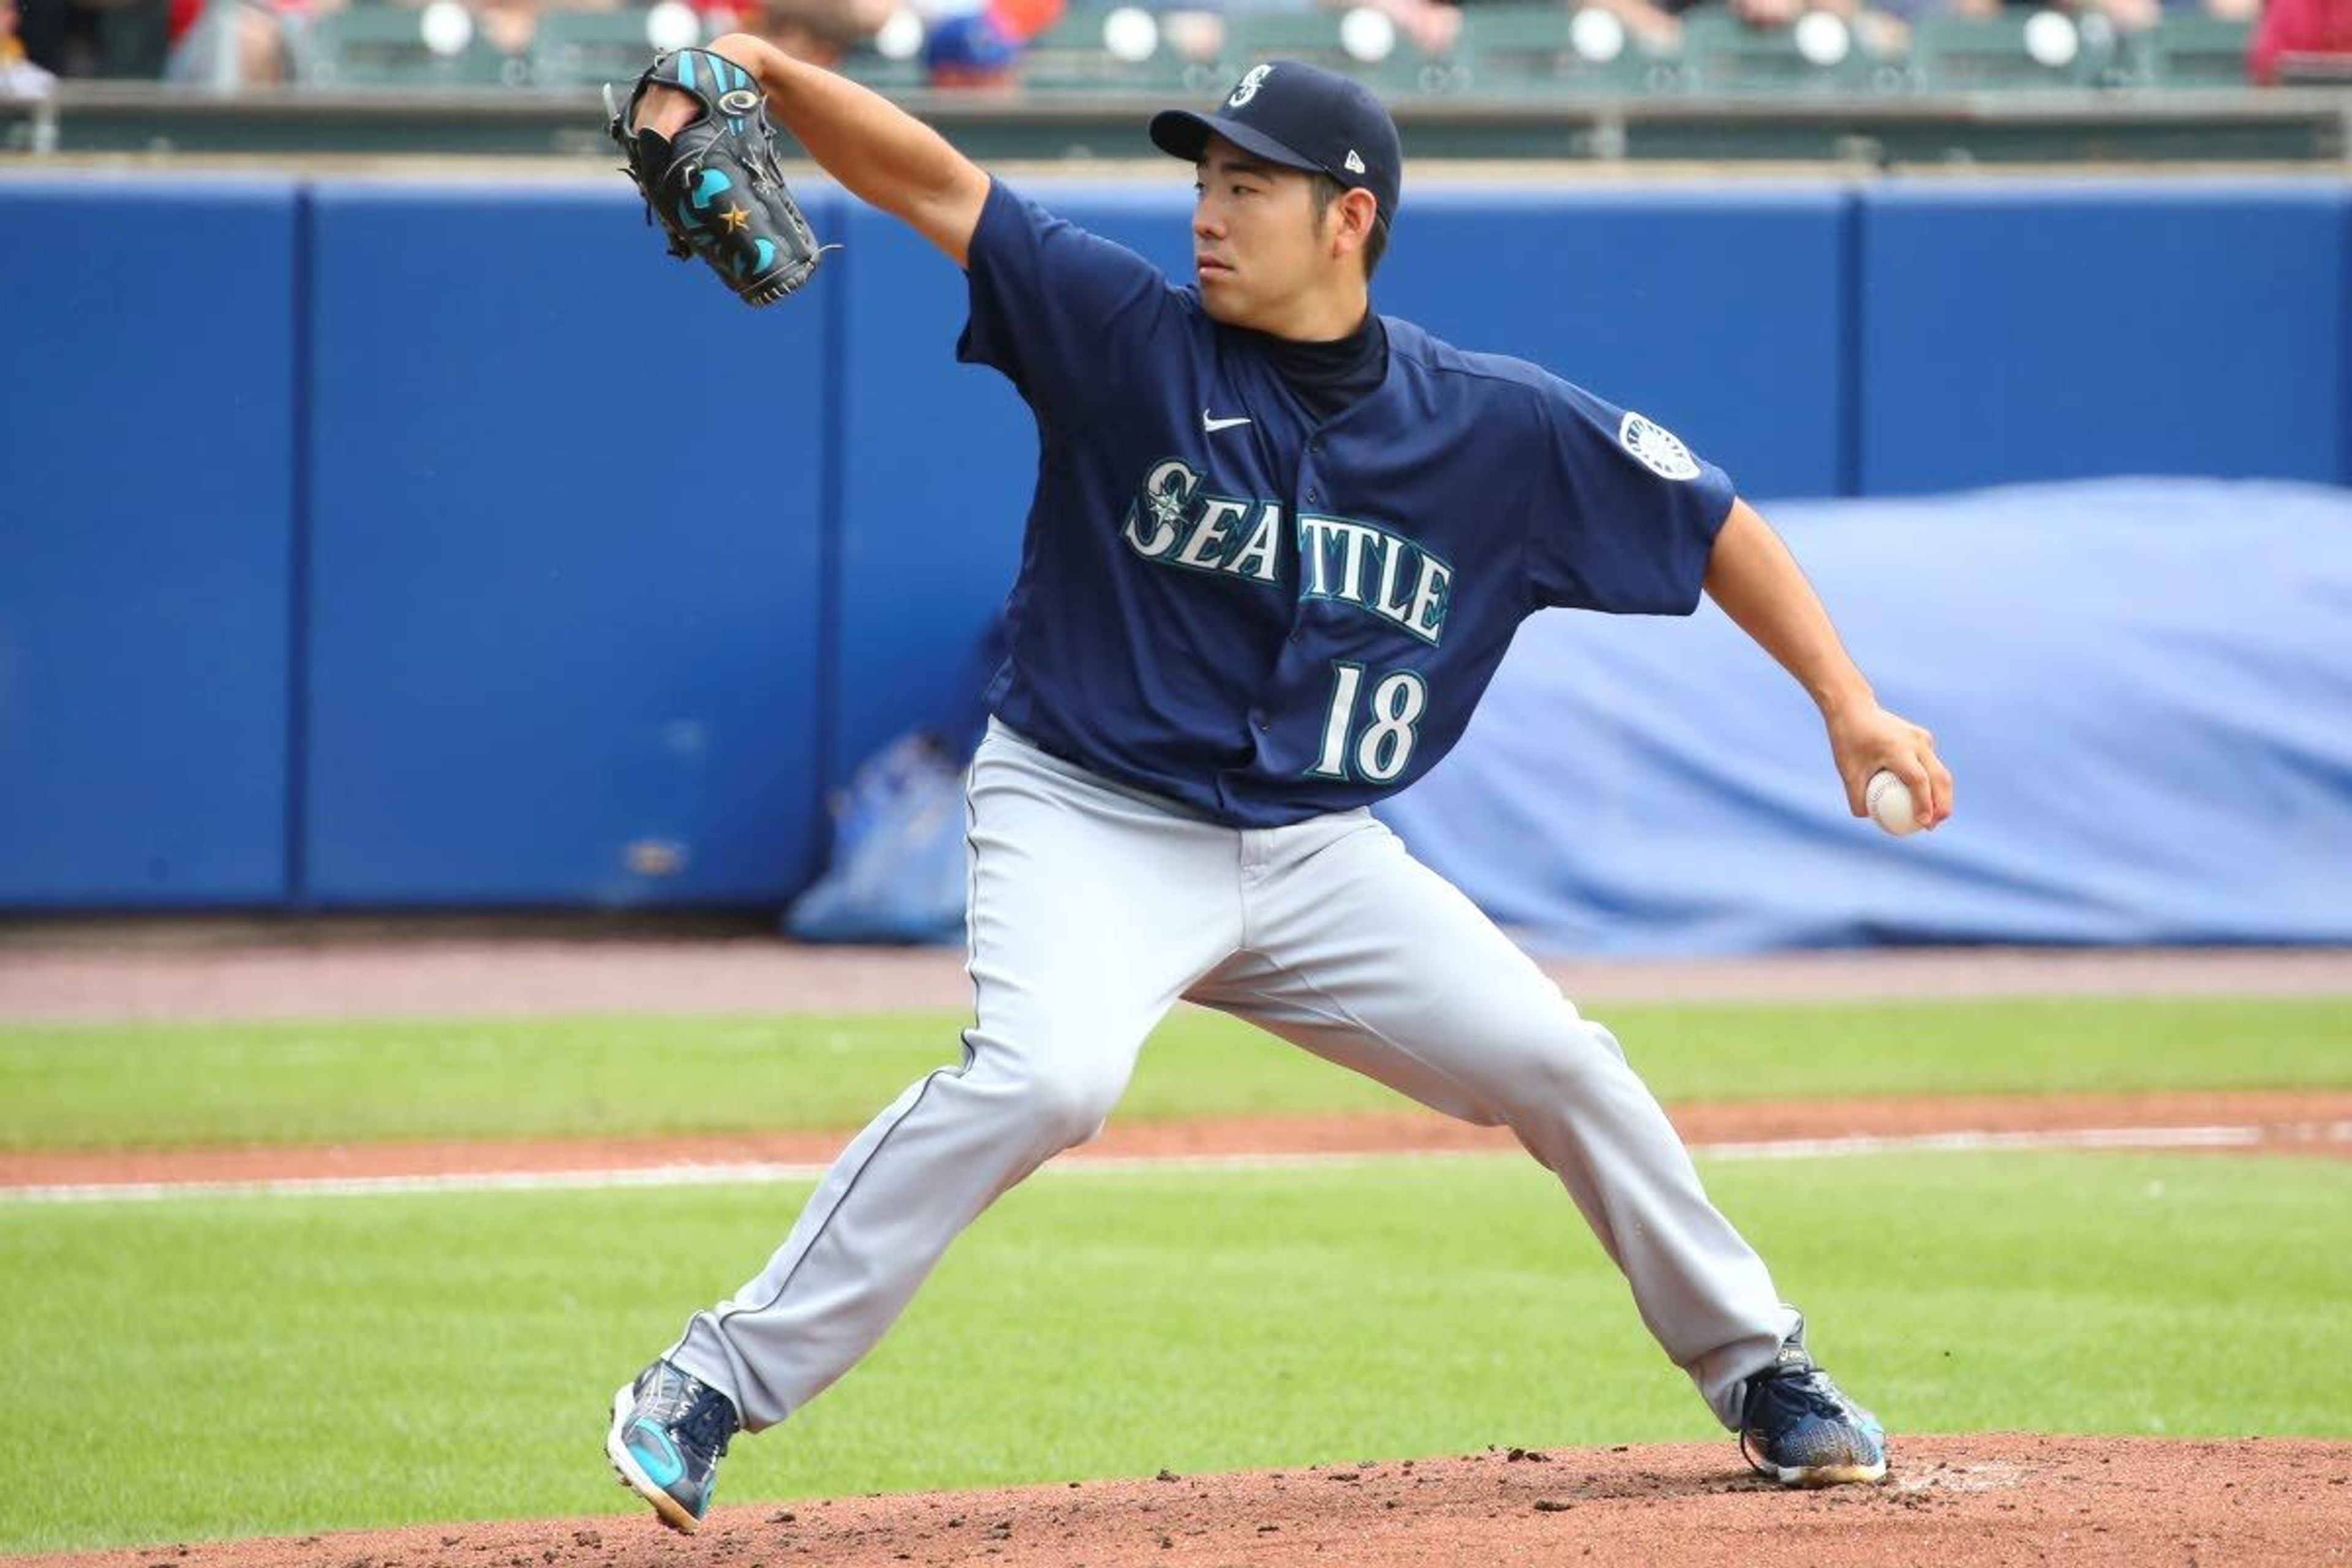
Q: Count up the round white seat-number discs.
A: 8